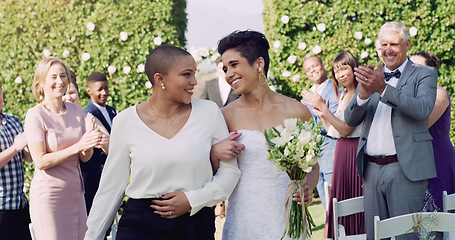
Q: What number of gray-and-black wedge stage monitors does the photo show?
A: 0